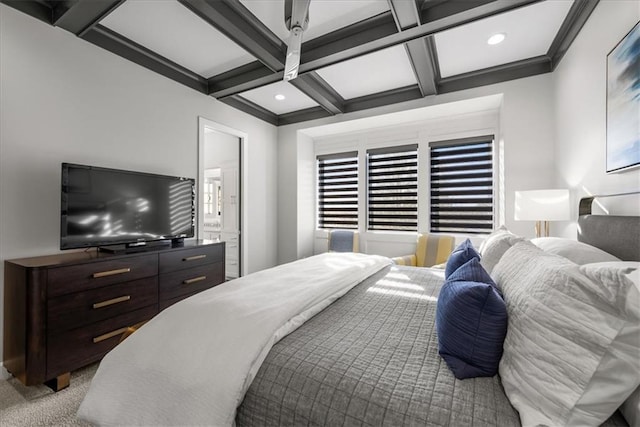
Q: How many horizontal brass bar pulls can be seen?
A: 5